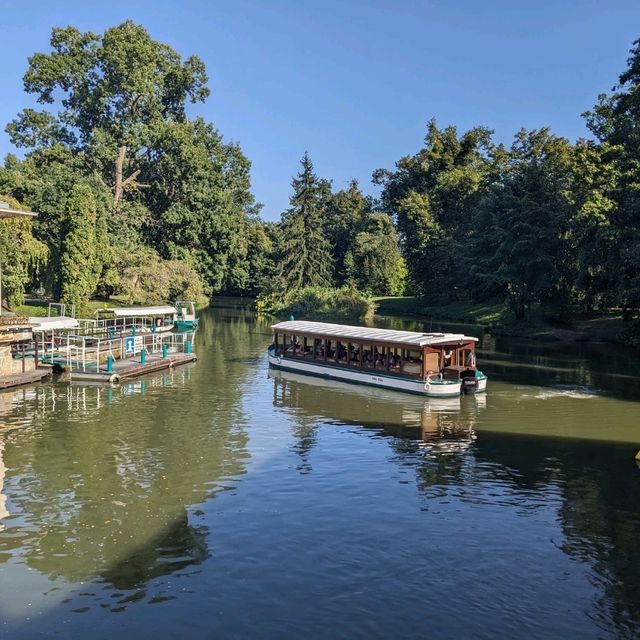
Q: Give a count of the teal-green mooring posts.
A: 7